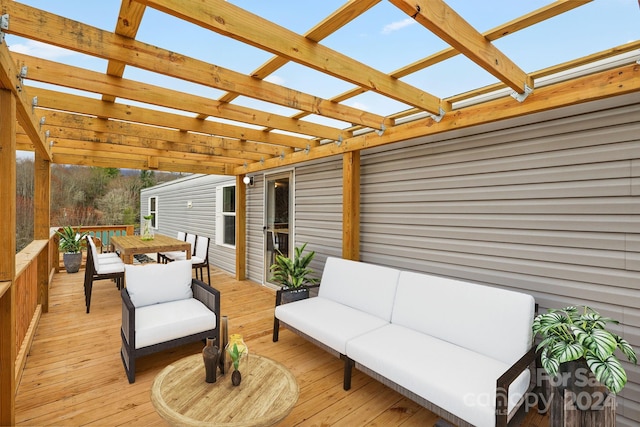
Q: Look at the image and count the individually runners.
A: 0